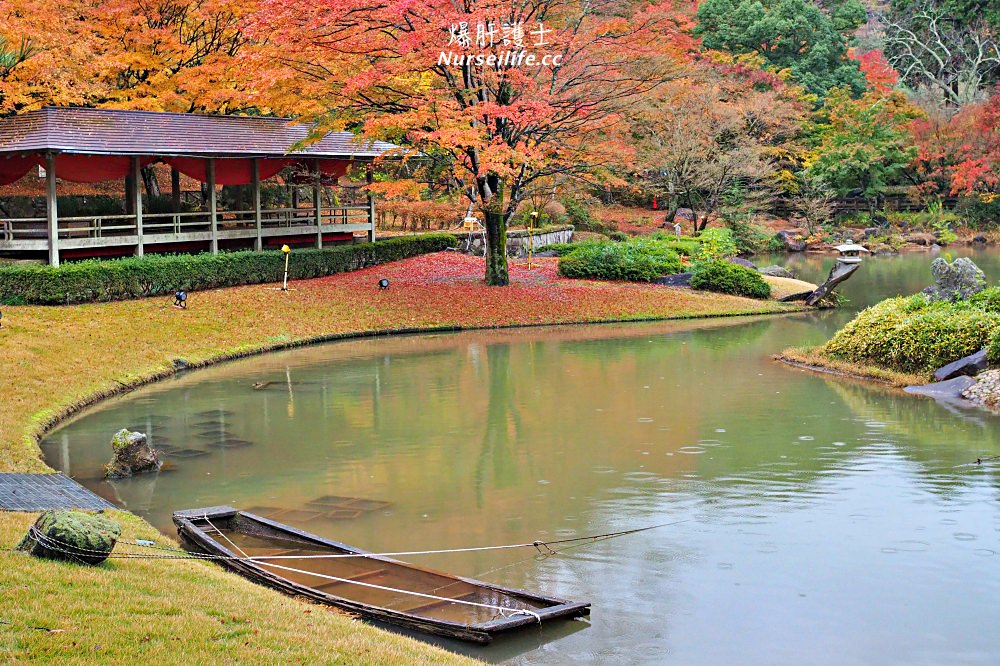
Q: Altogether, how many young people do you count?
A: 0